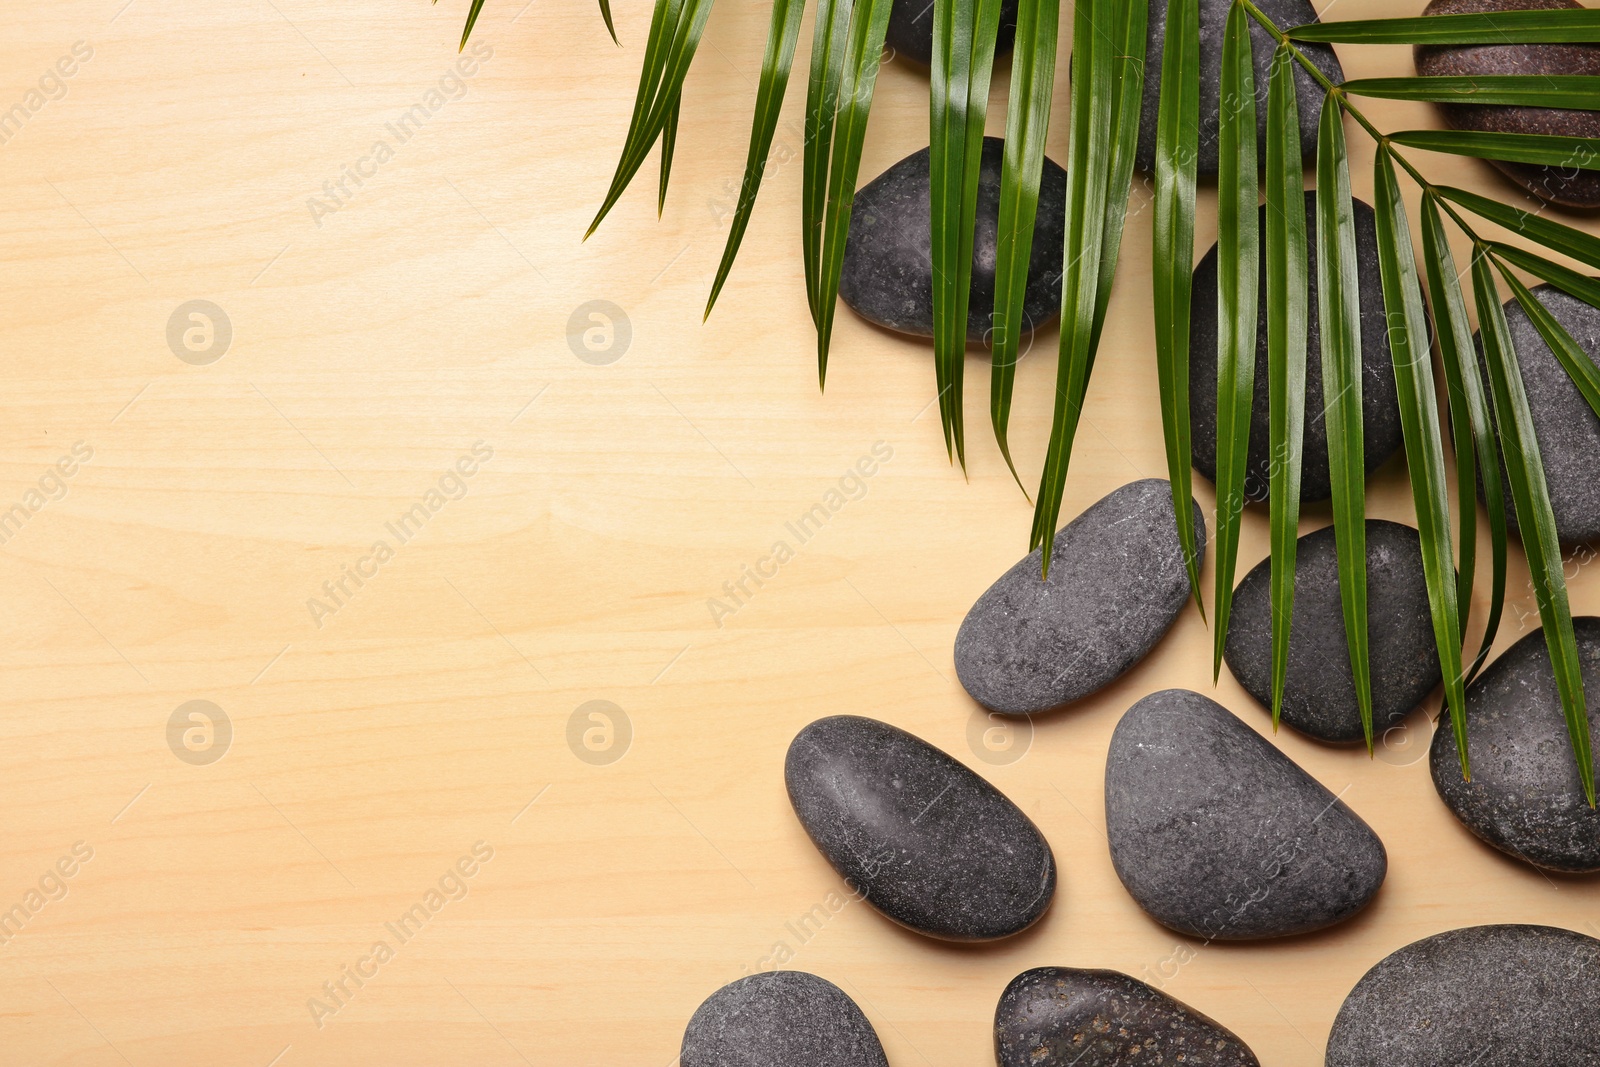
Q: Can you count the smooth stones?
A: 14